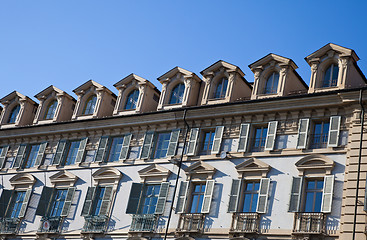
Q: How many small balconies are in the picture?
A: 7